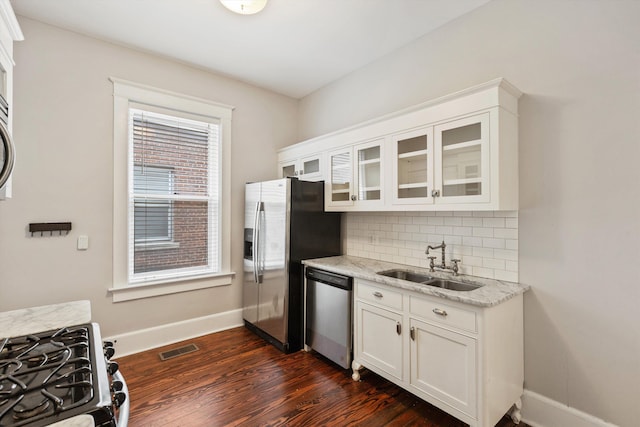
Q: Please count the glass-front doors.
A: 6